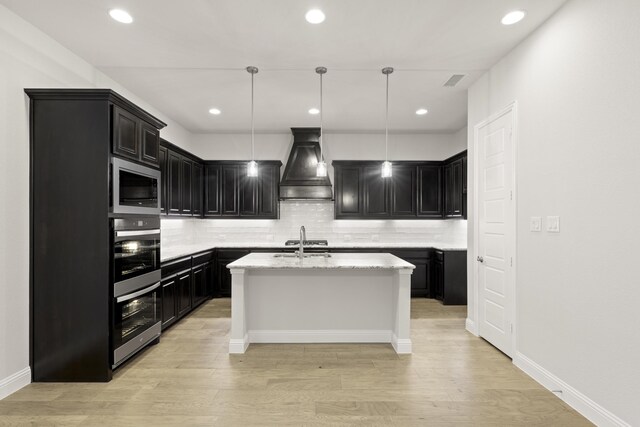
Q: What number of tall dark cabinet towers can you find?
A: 1